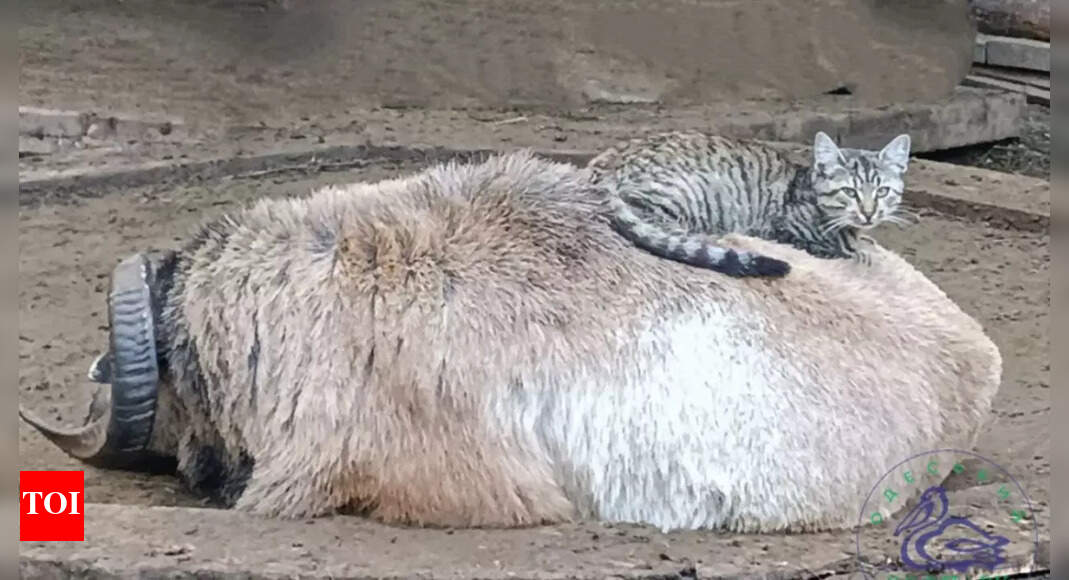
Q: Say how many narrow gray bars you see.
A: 2